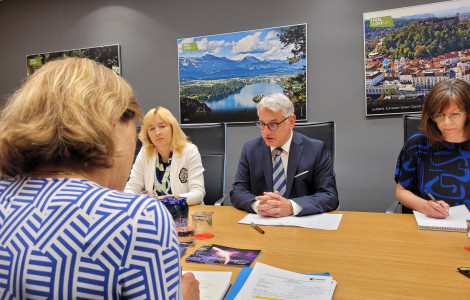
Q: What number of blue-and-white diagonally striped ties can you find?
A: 1